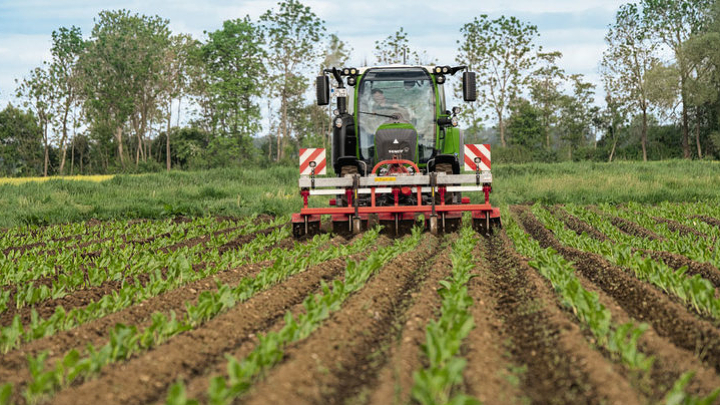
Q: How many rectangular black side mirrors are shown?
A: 2